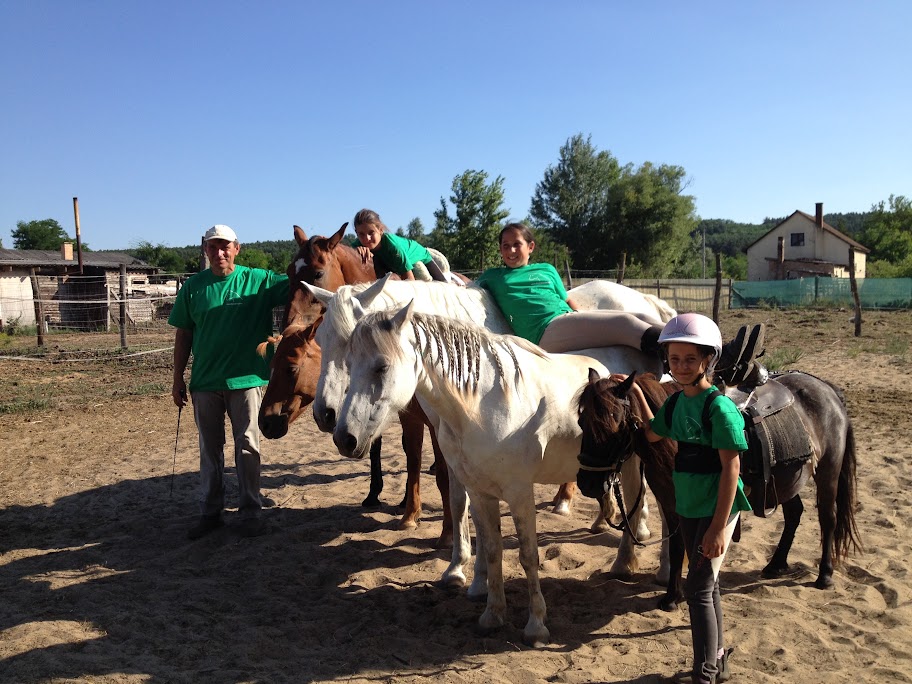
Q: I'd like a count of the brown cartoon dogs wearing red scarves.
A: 0